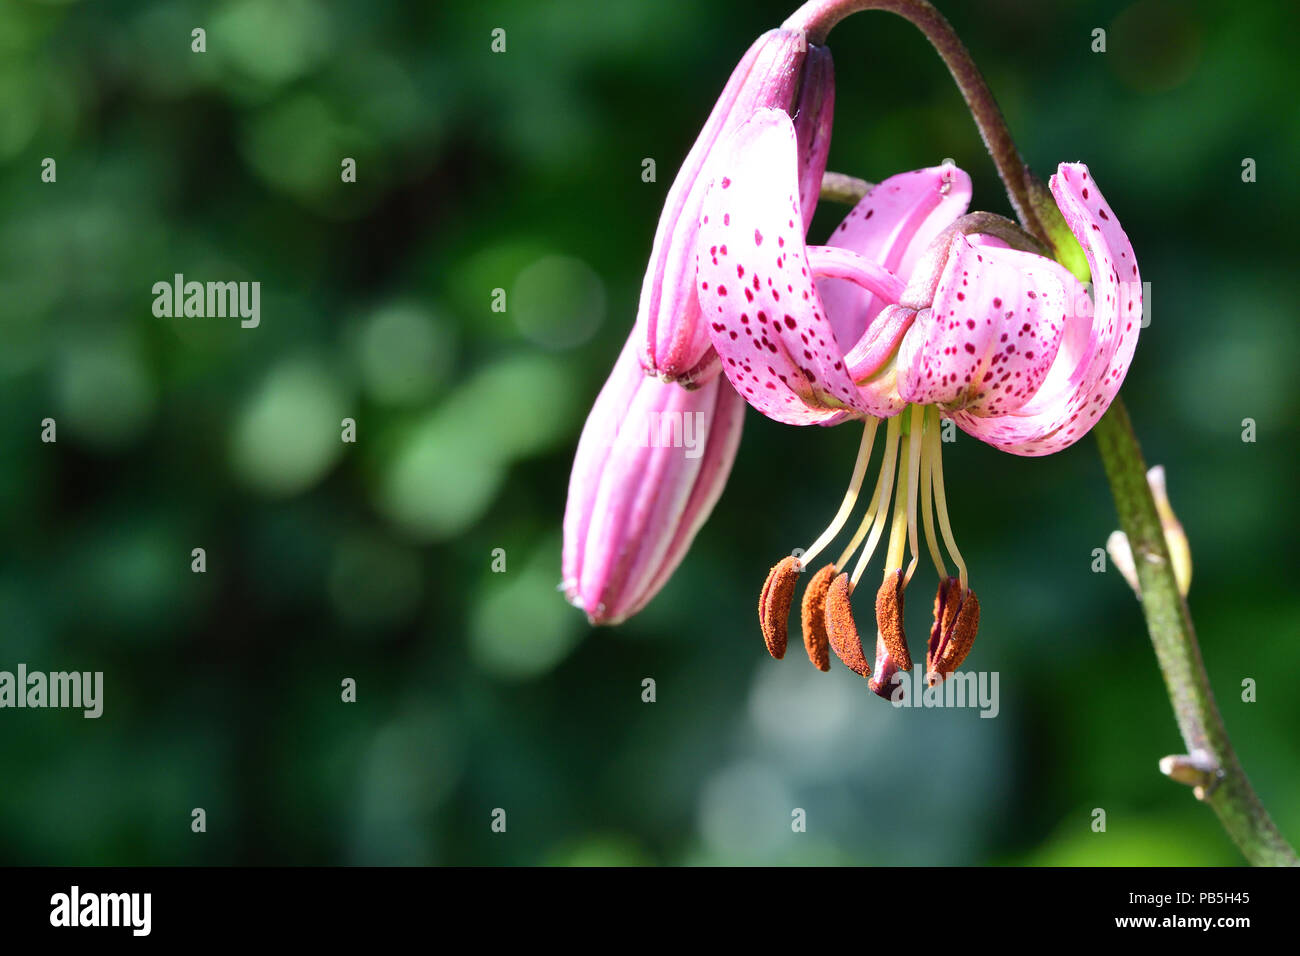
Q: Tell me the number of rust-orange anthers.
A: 6